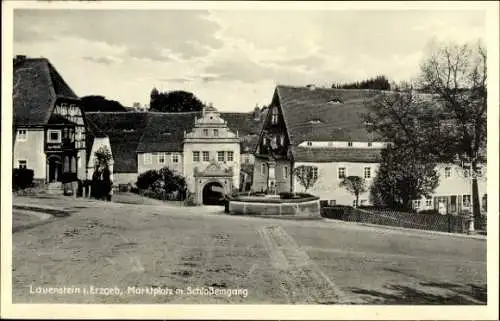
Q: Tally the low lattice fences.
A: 1